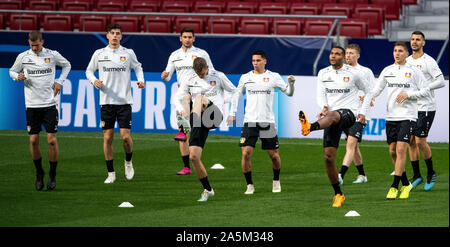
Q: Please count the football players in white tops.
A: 9